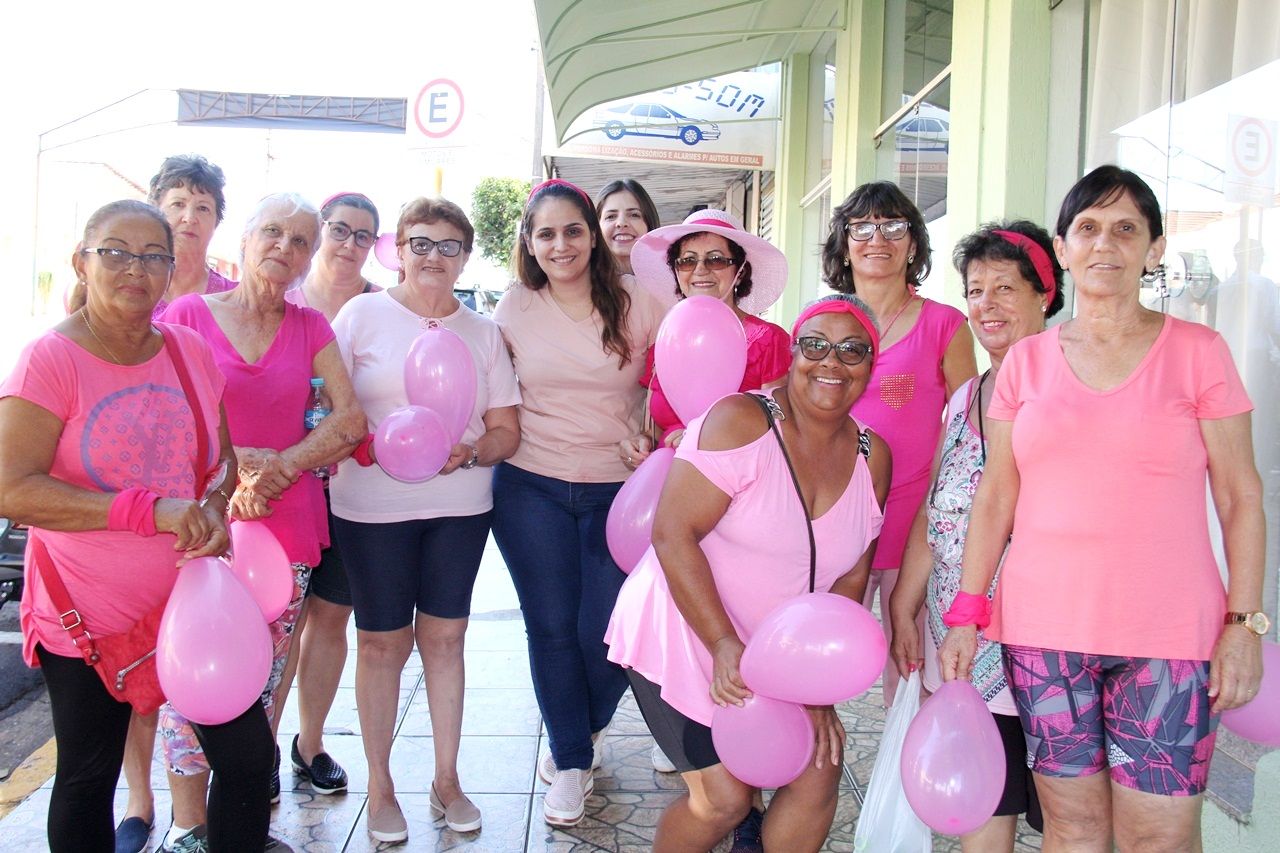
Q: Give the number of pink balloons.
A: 11